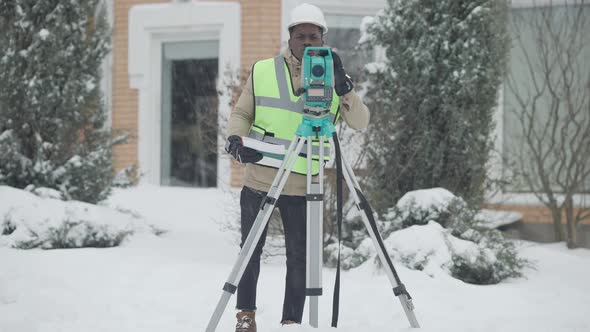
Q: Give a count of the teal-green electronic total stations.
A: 1